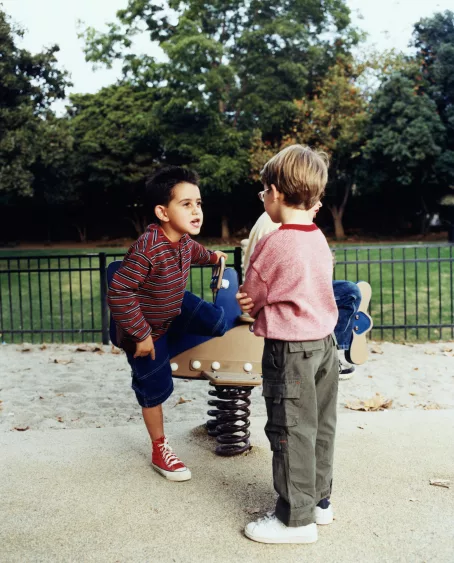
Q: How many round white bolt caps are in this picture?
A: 5